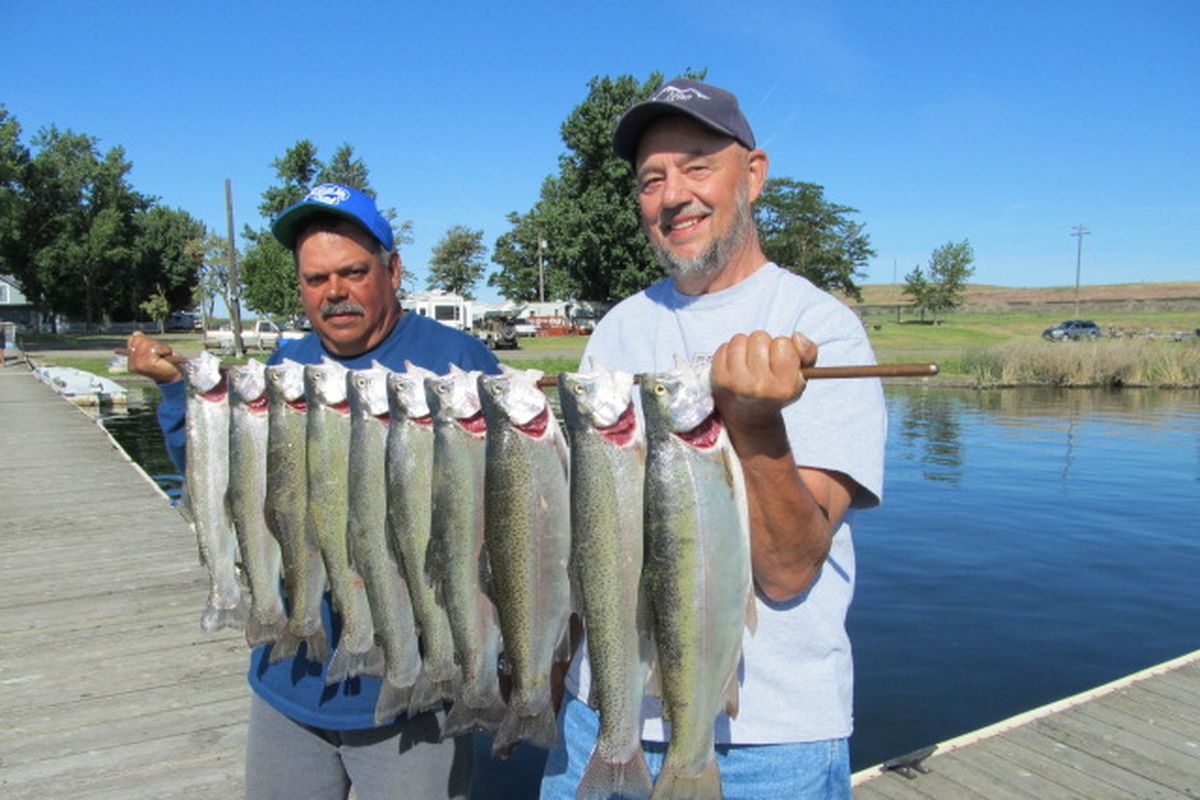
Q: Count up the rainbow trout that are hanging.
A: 10